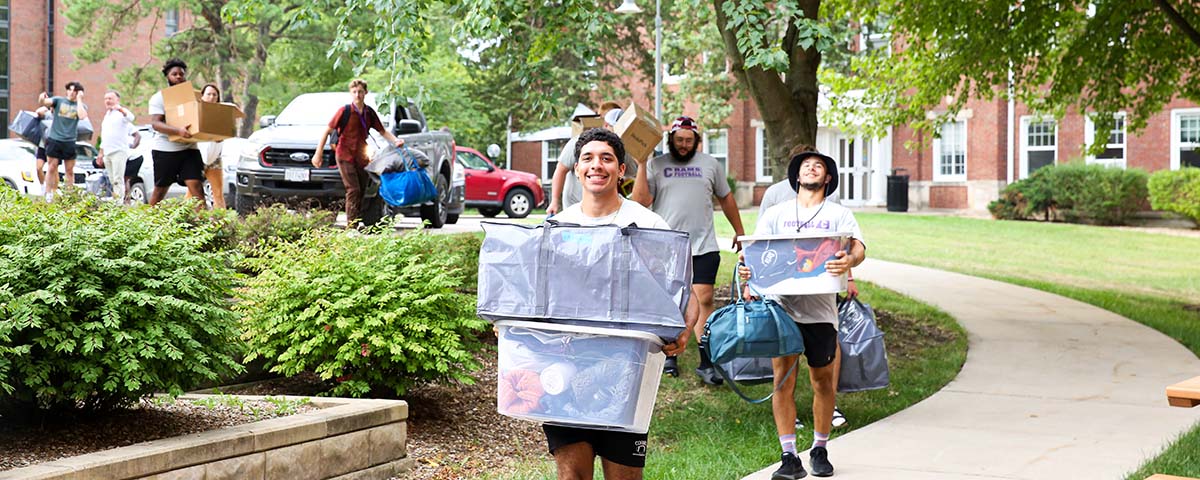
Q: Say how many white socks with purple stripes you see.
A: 2